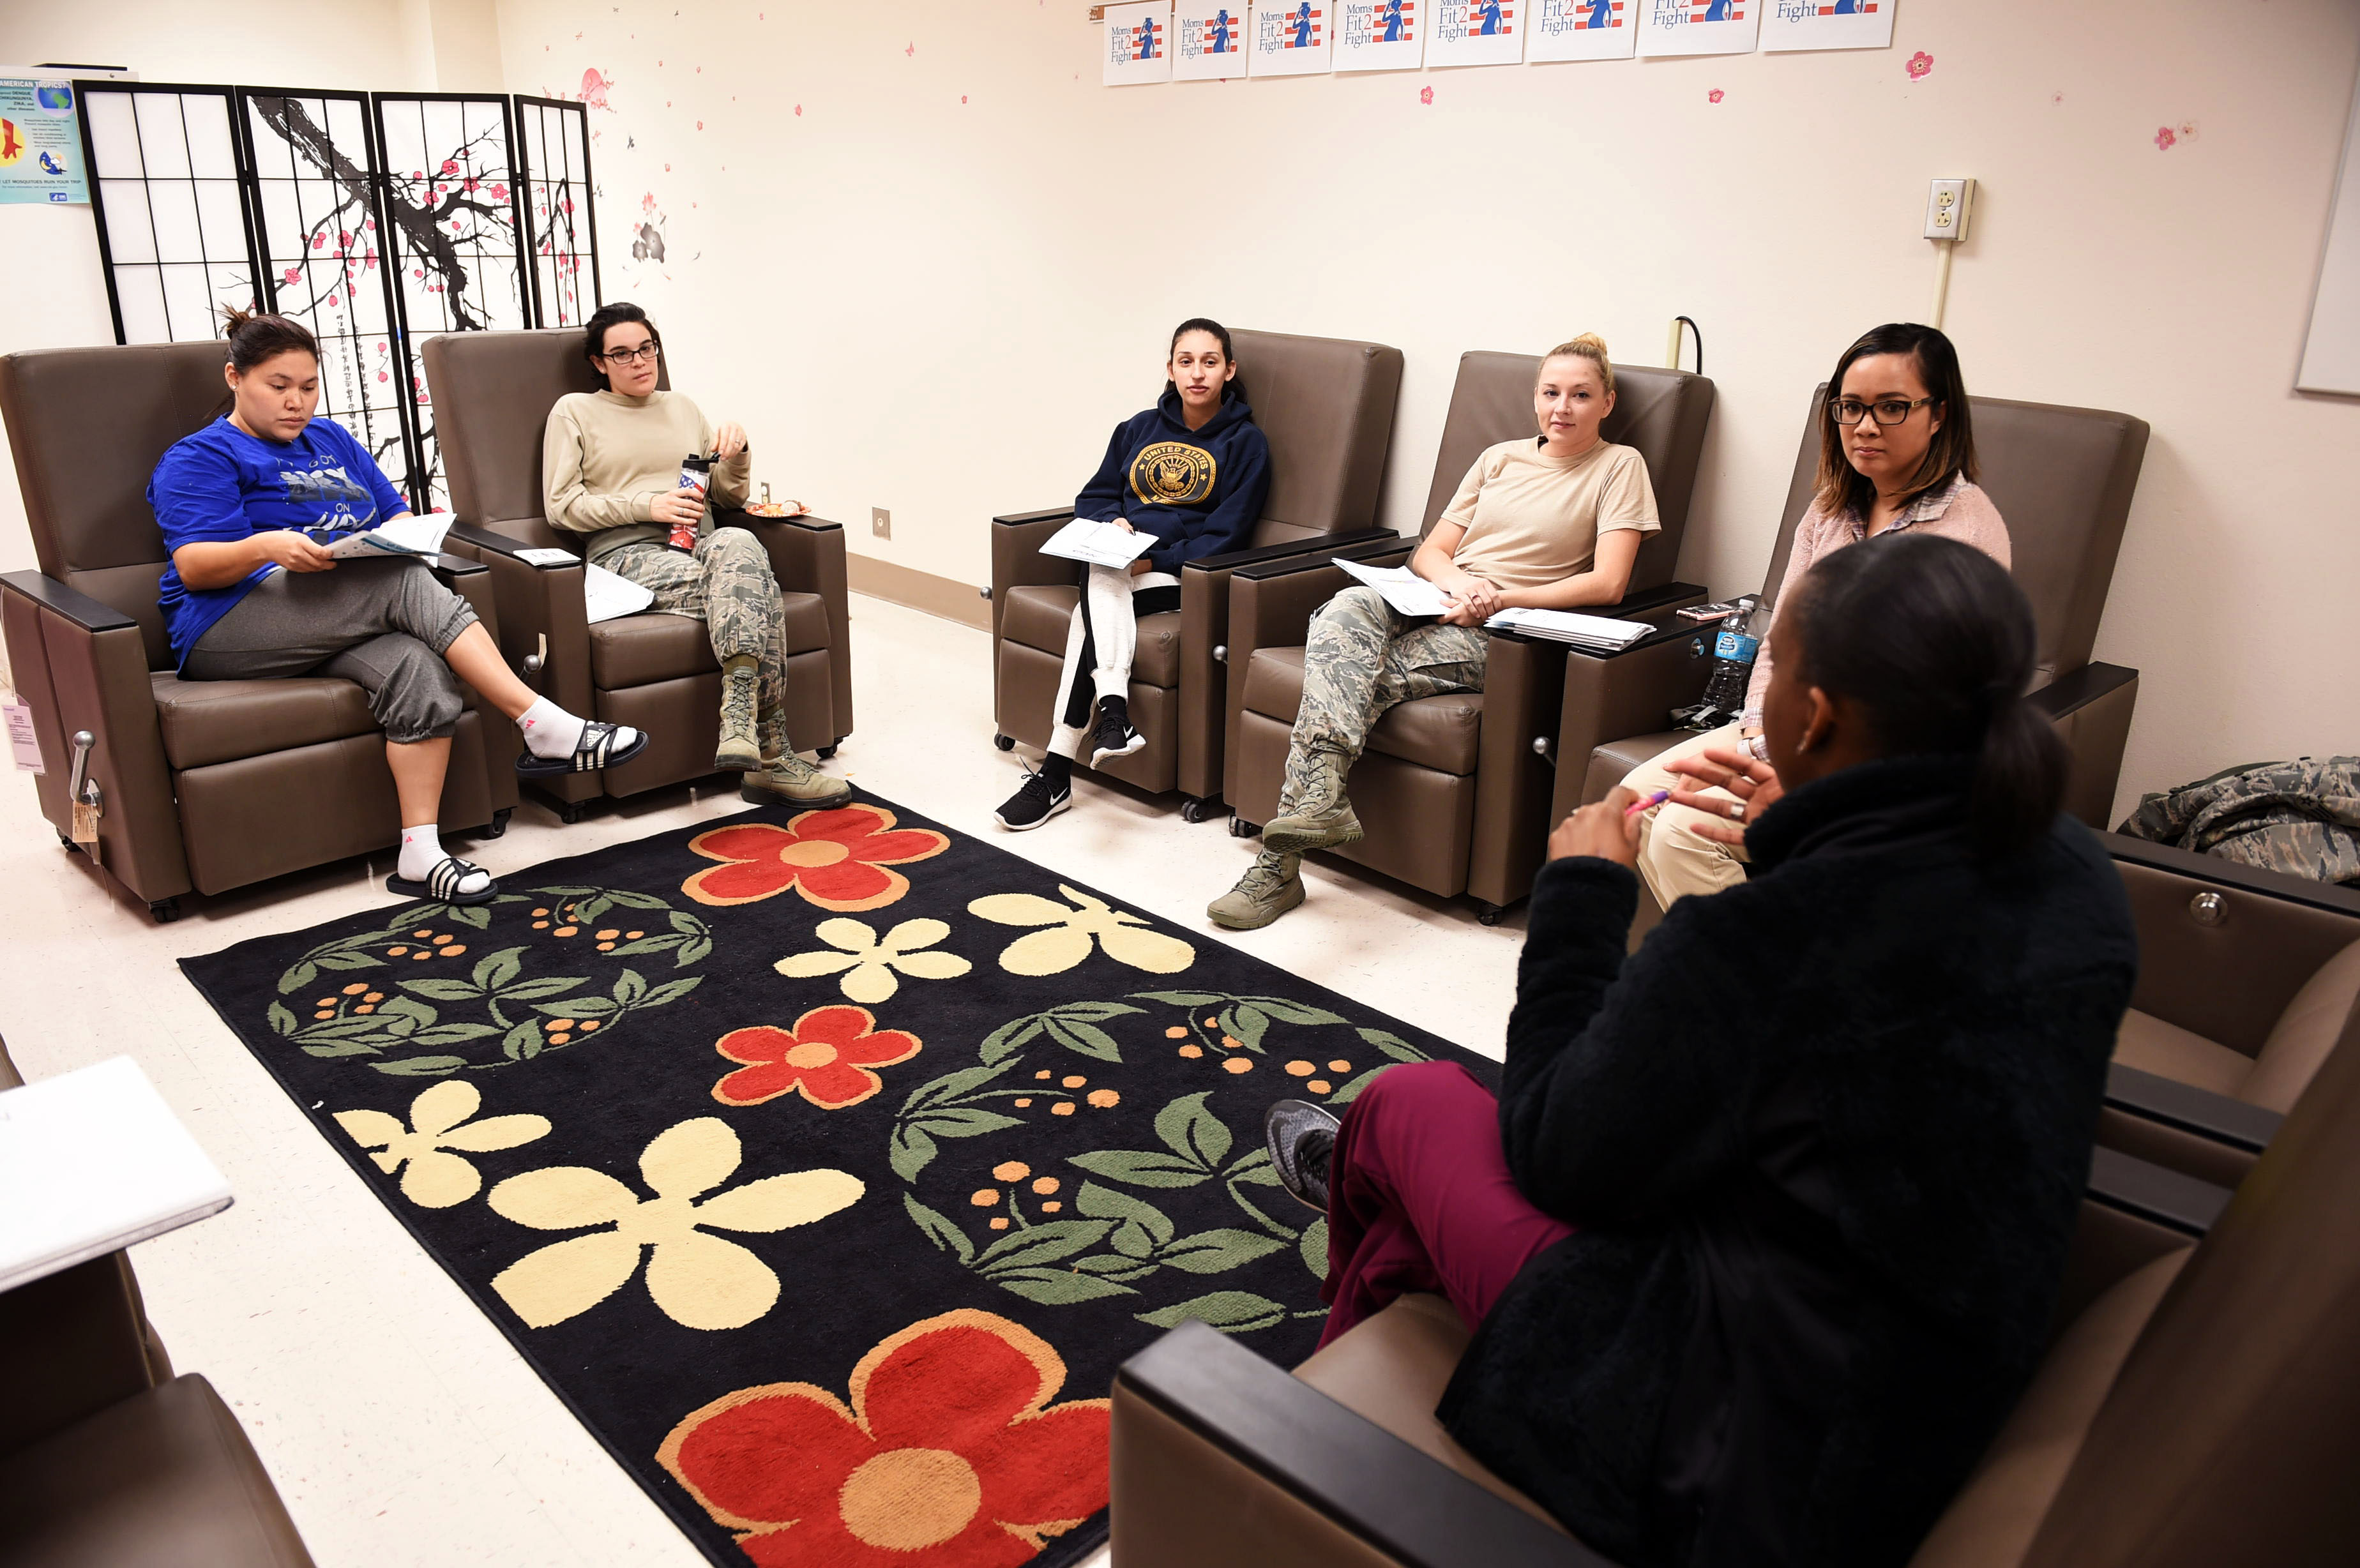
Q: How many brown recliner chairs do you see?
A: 8